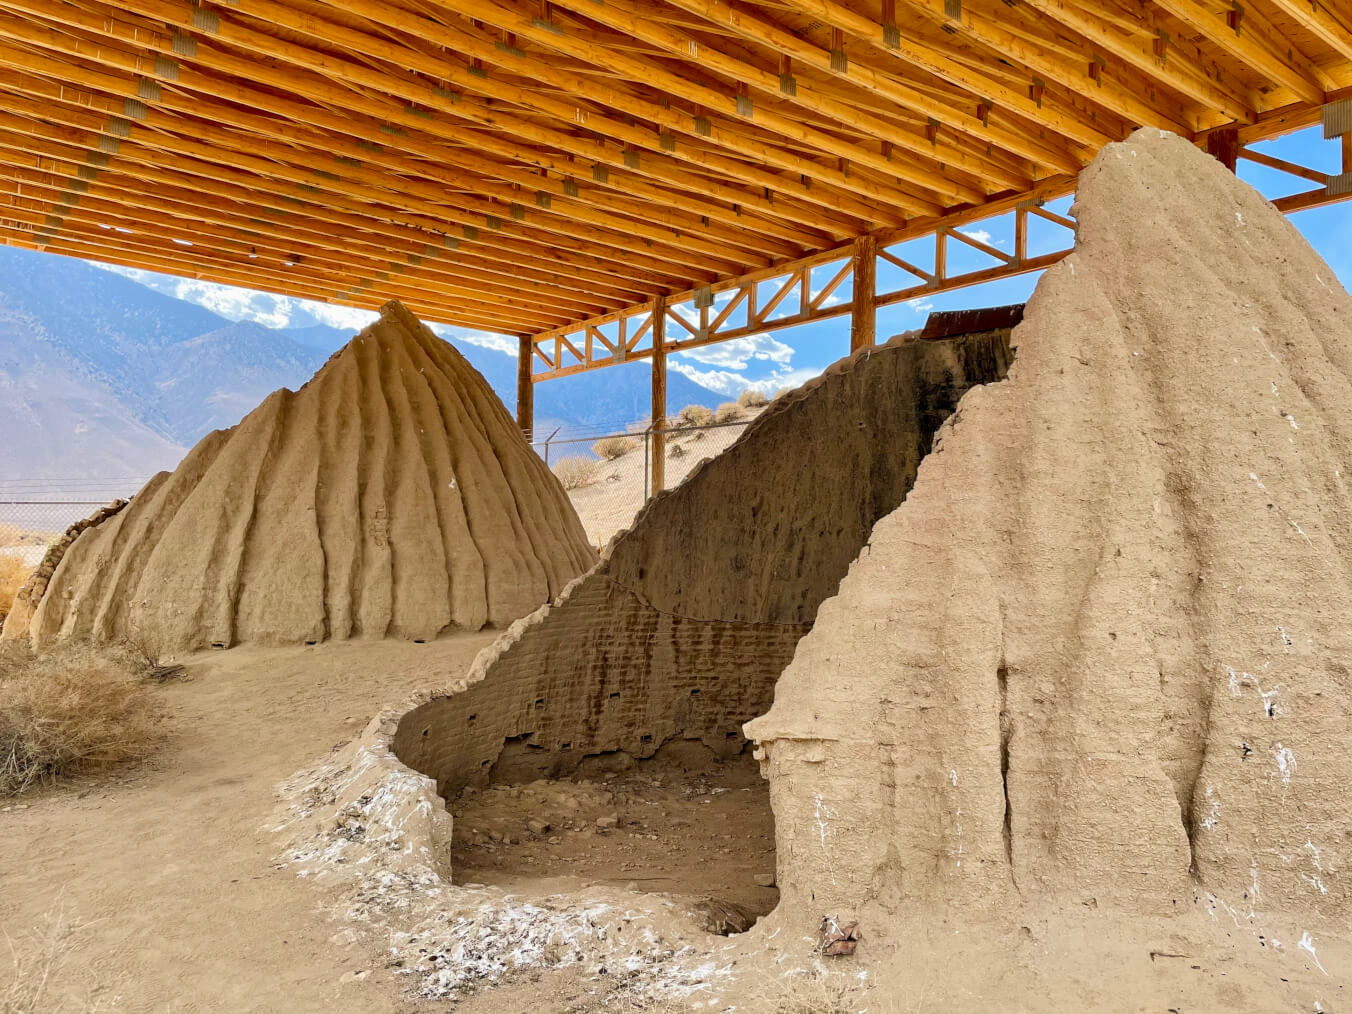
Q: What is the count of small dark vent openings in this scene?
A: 12